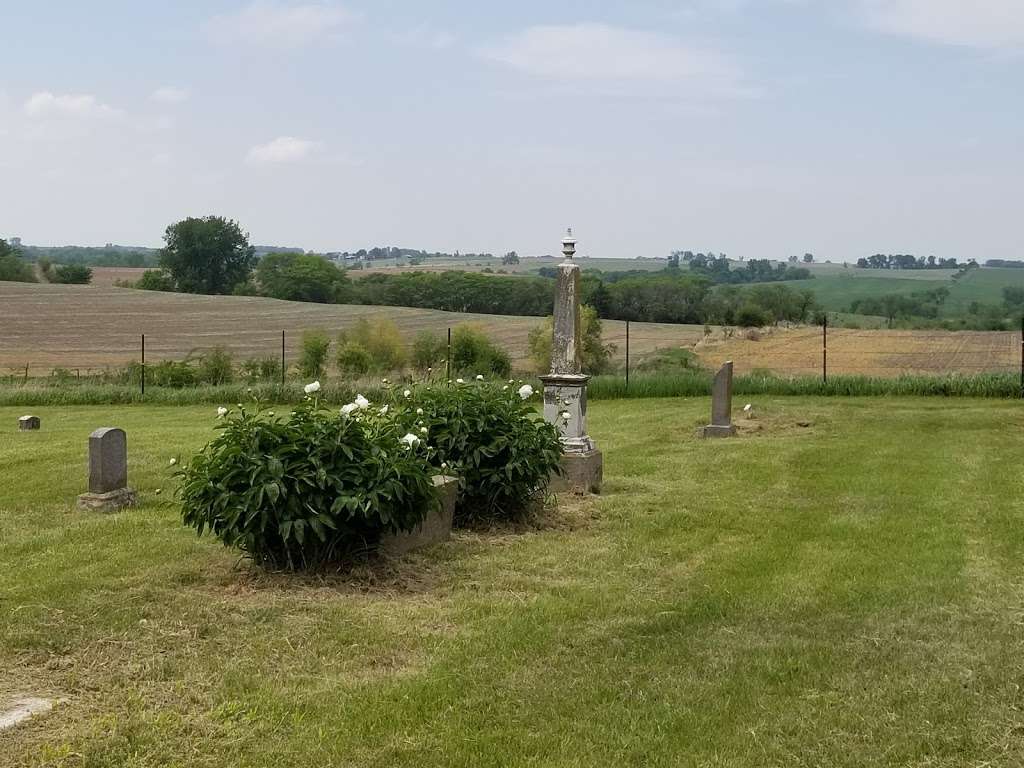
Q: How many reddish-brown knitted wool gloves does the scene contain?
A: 0